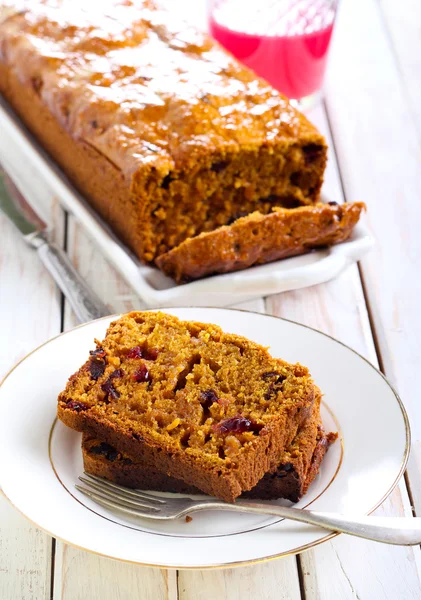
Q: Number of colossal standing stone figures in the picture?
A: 0